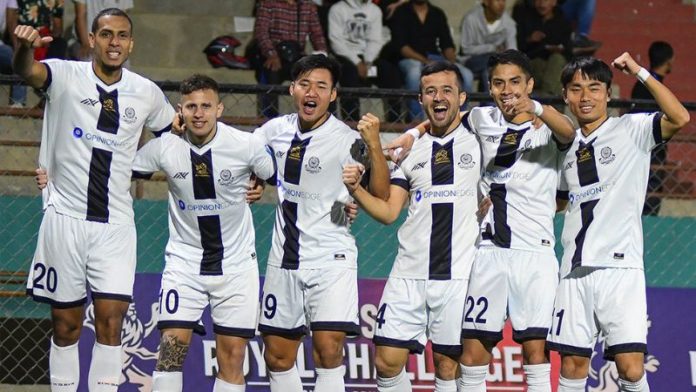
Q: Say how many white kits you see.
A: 6